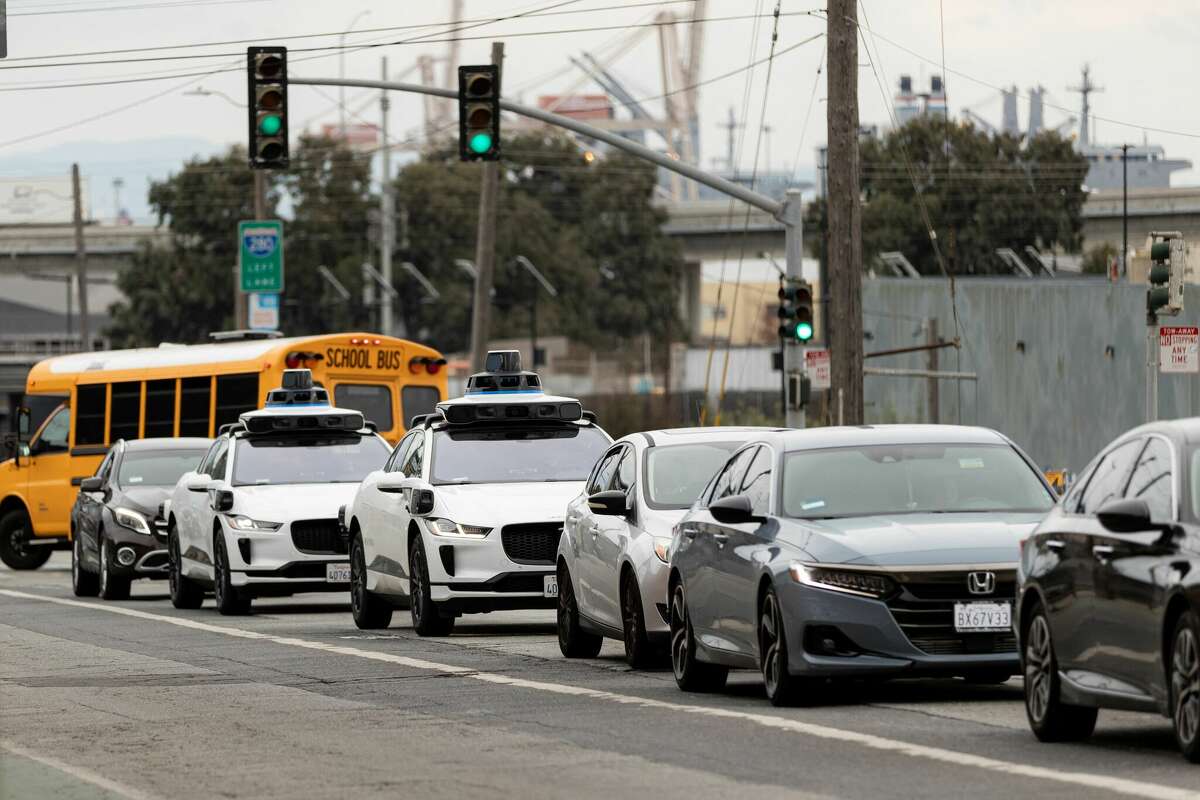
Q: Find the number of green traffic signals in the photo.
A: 3